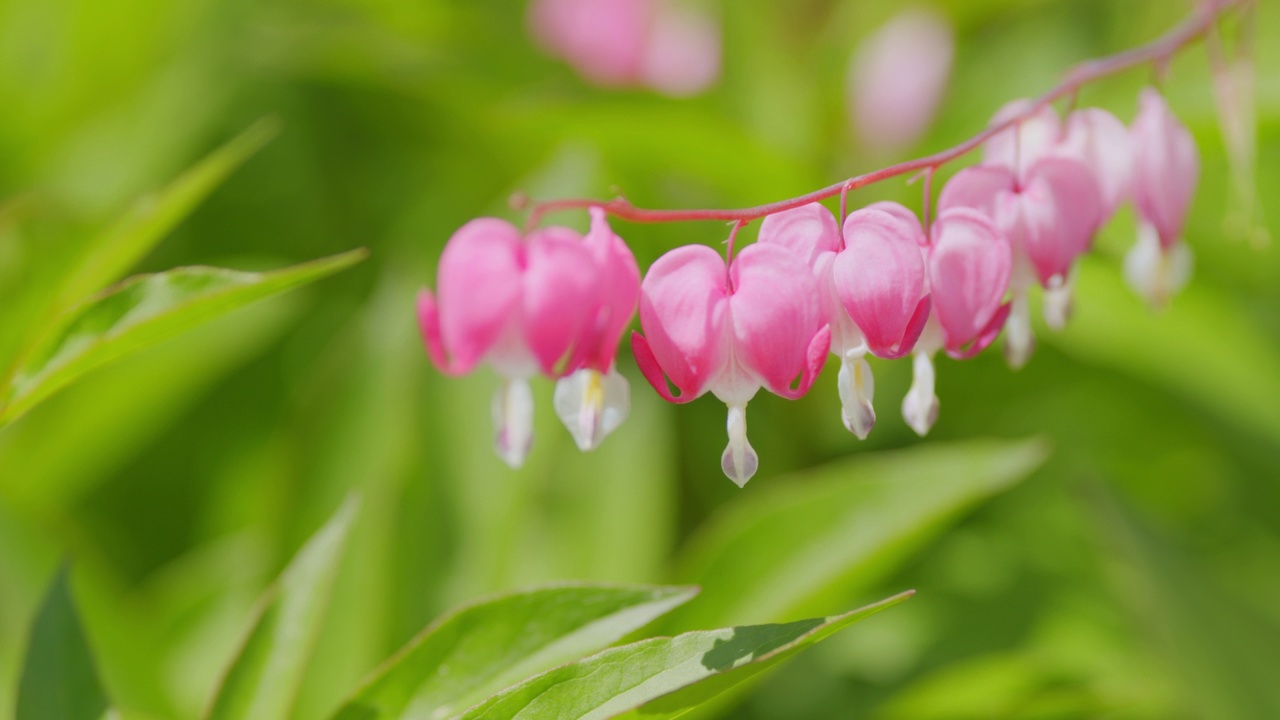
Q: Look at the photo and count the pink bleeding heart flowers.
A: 8